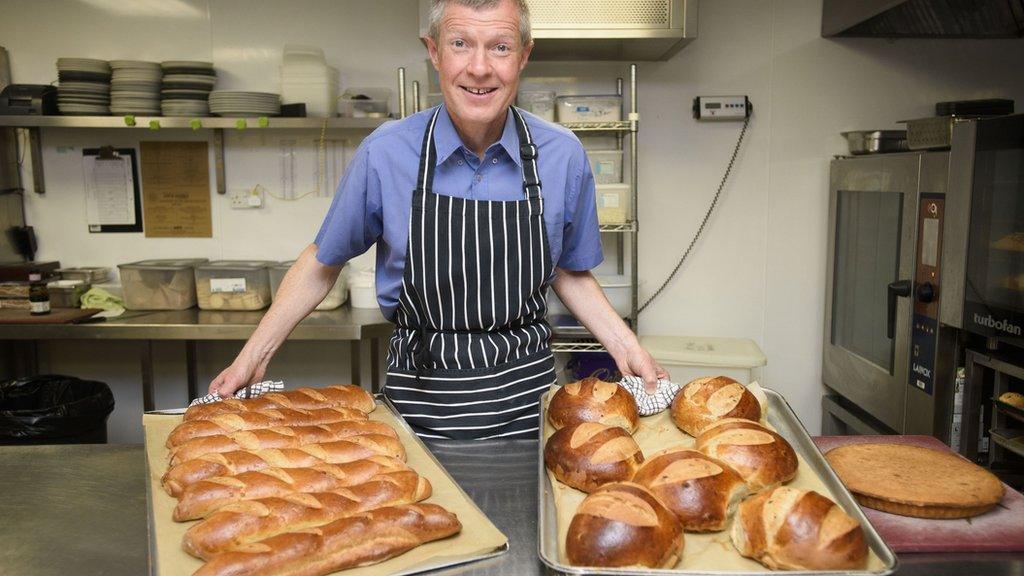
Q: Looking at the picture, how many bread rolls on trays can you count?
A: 14